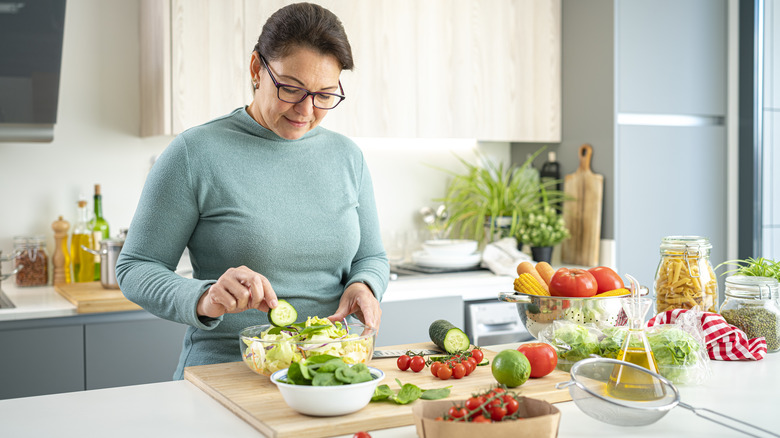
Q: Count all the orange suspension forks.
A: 0